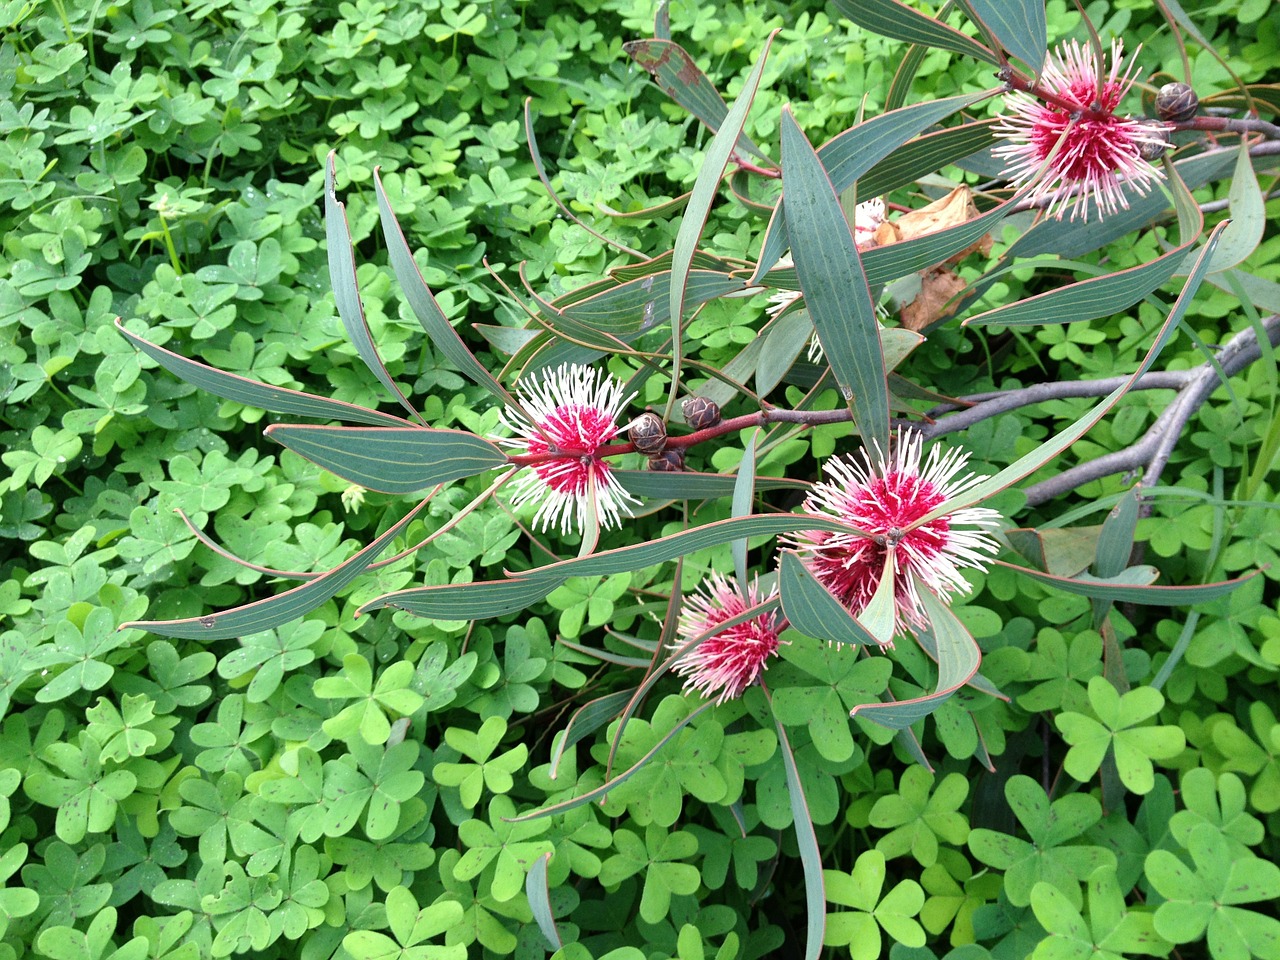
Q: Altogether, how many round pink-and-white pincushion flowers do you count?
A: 4